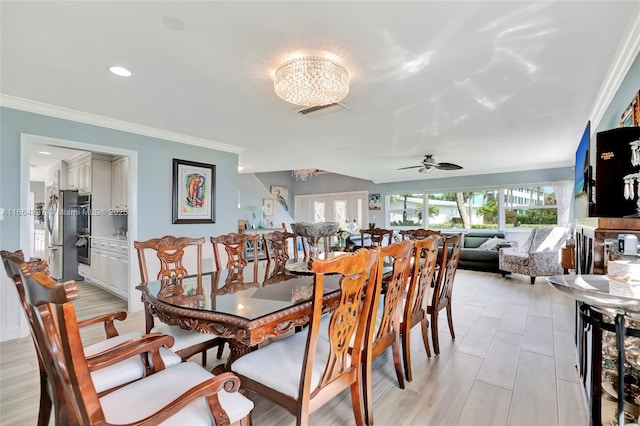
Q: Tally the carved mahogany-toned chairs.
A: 12